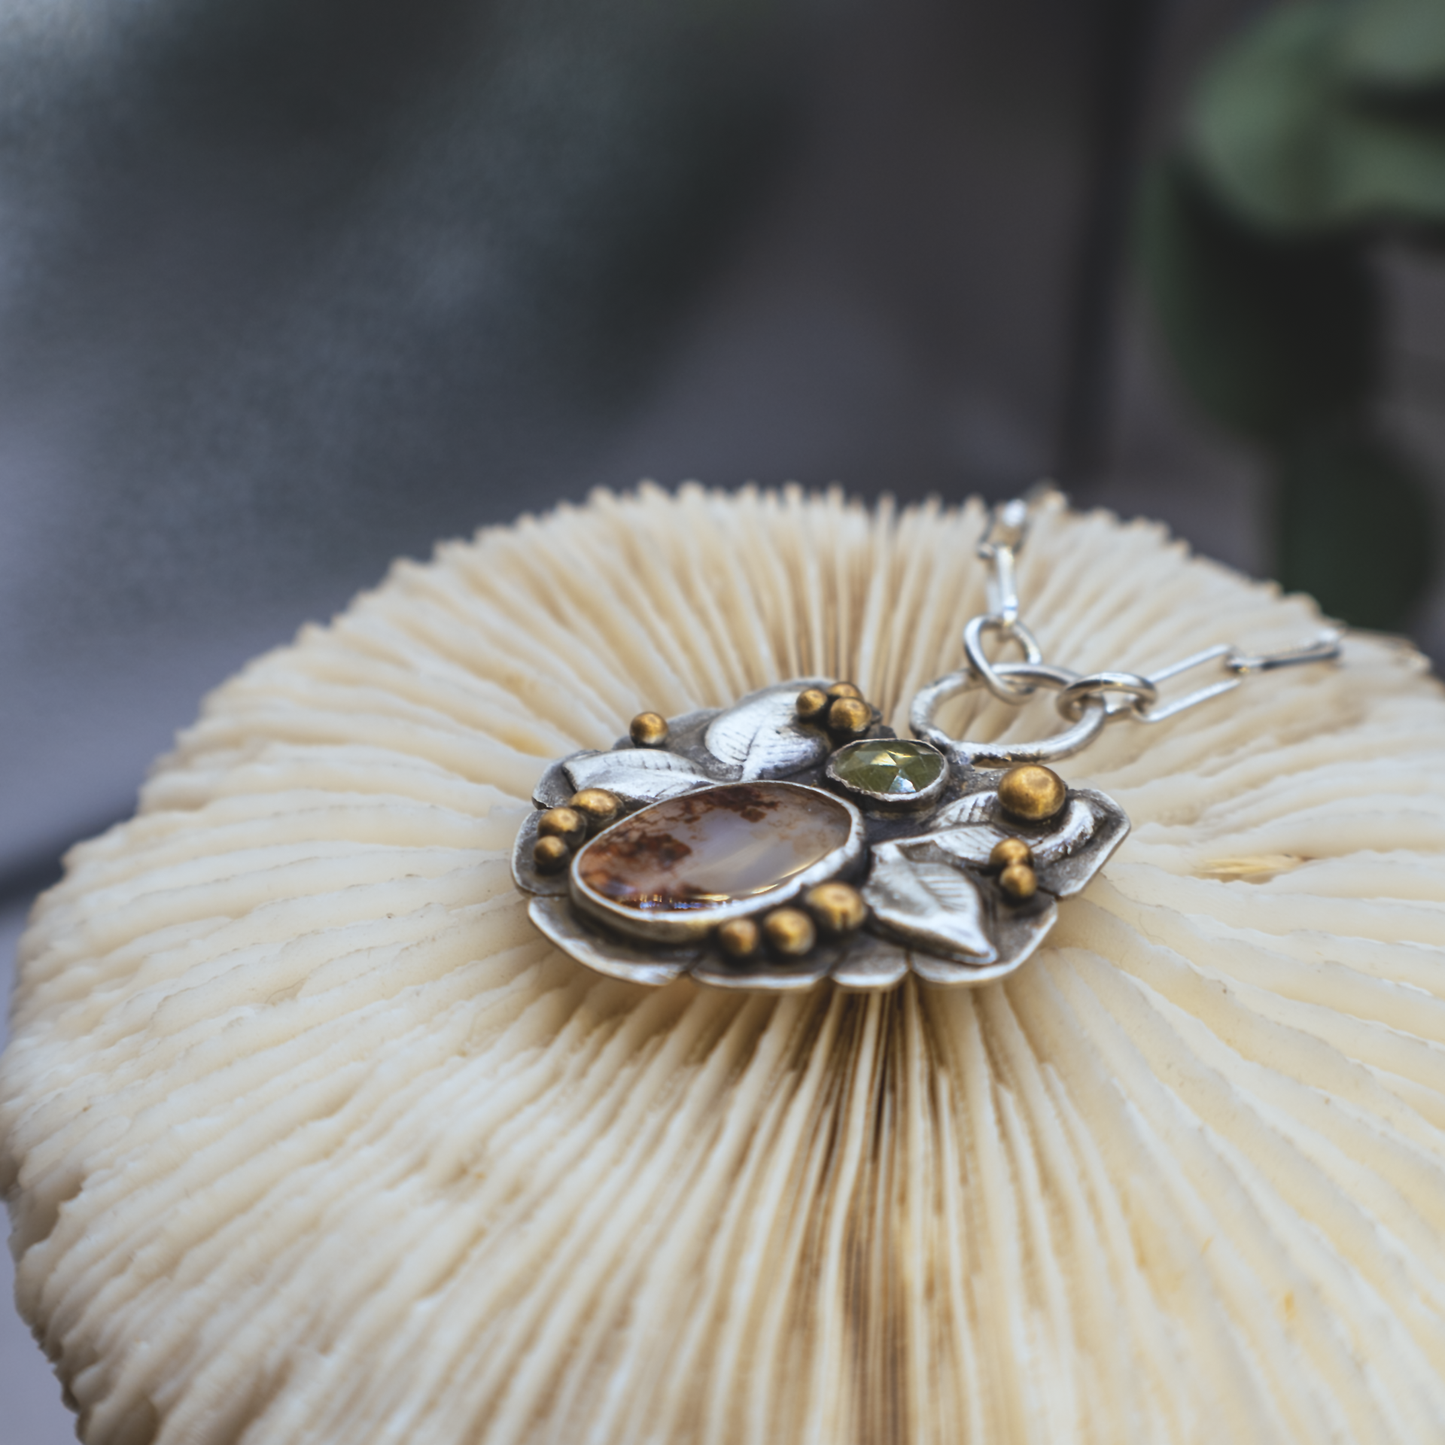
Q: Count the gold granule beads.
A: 13